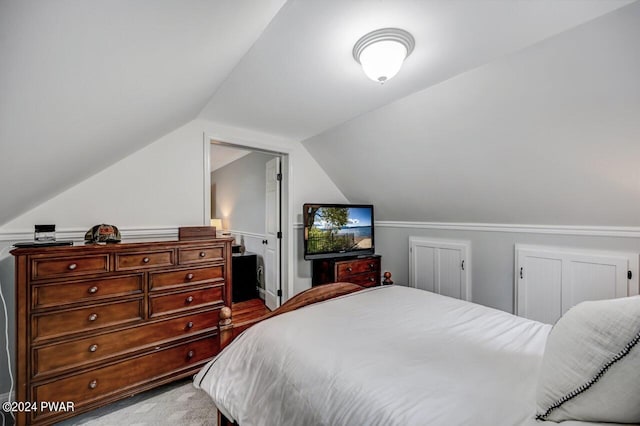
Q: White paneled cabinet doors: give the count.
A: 2